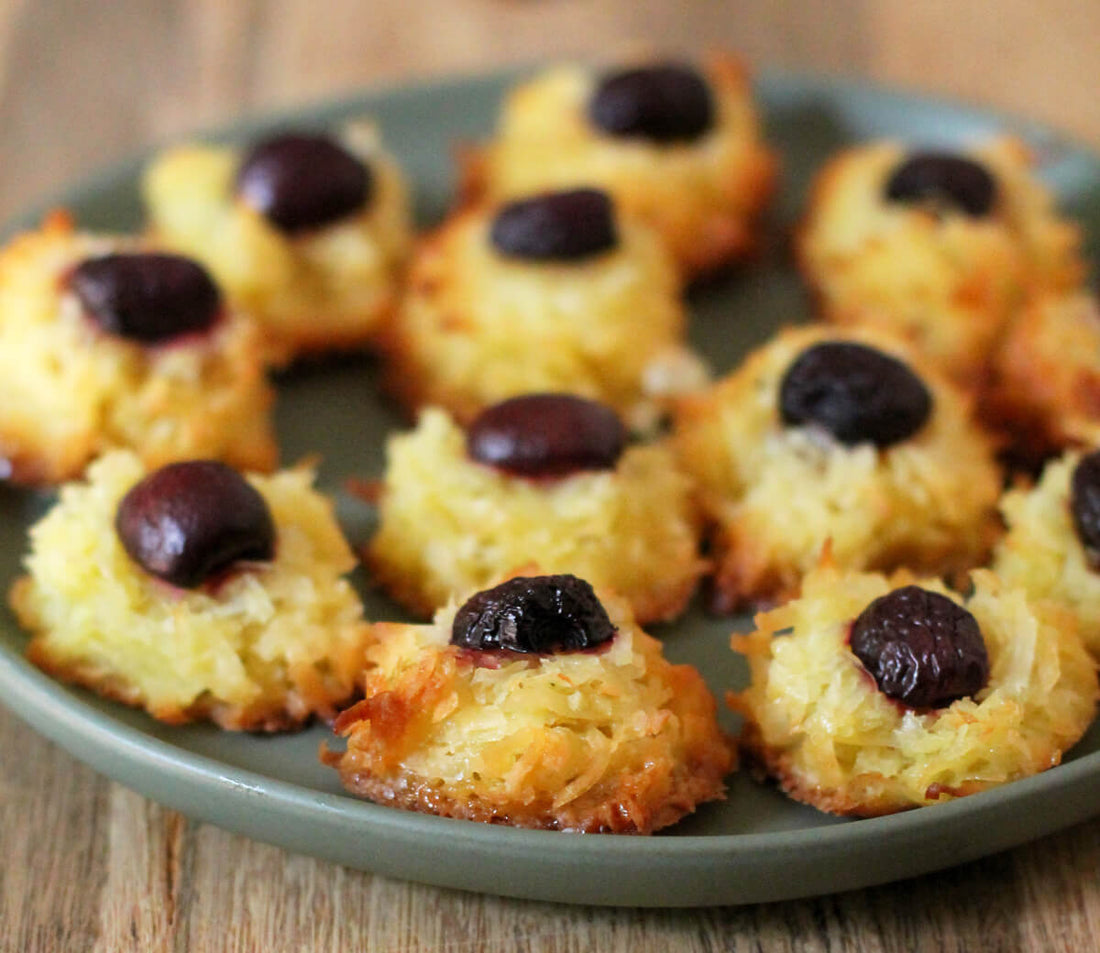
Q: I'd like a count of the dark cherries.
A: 11